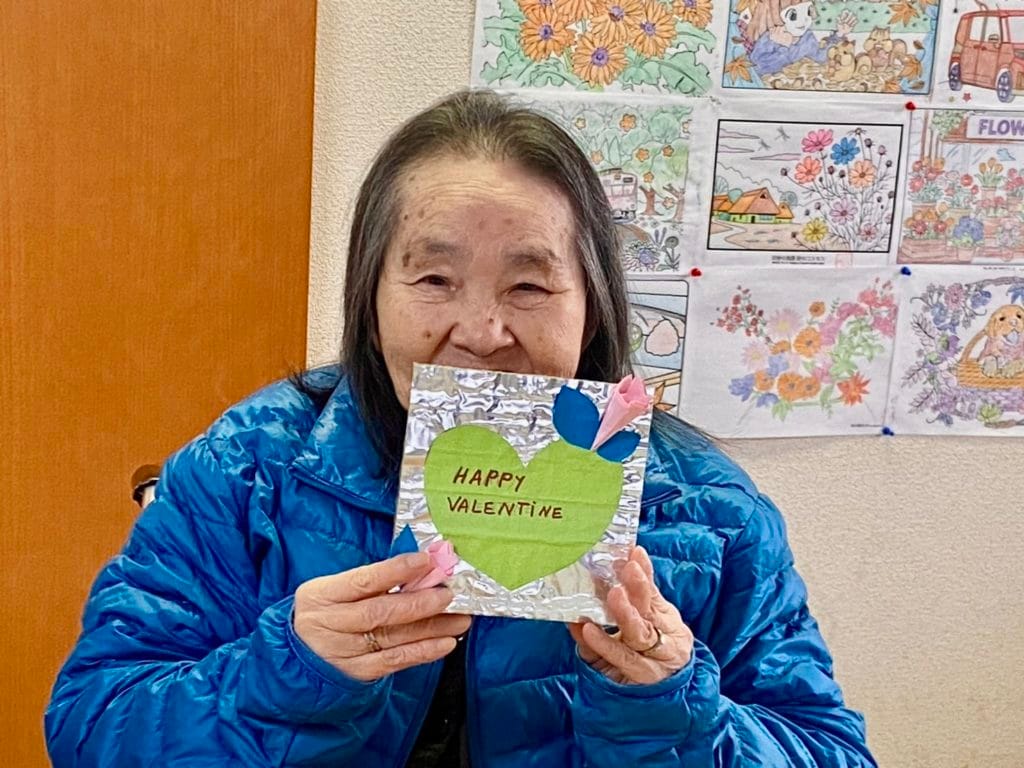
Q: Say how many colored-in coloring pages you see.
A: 9